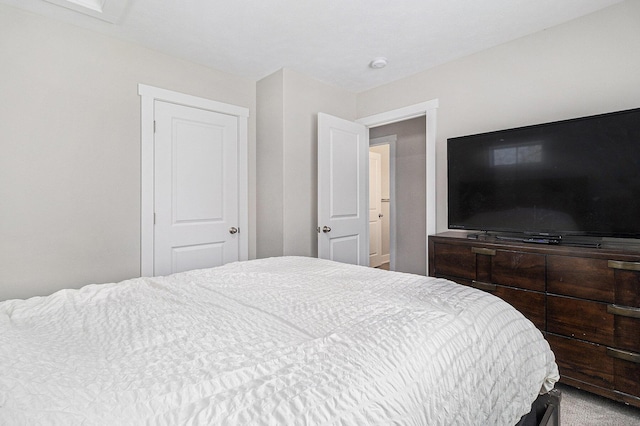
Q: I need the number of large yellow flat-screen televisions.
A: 0